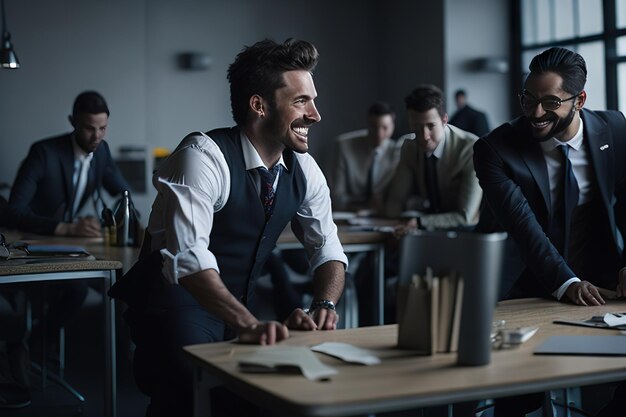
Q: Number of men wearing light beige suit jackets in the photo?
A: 2